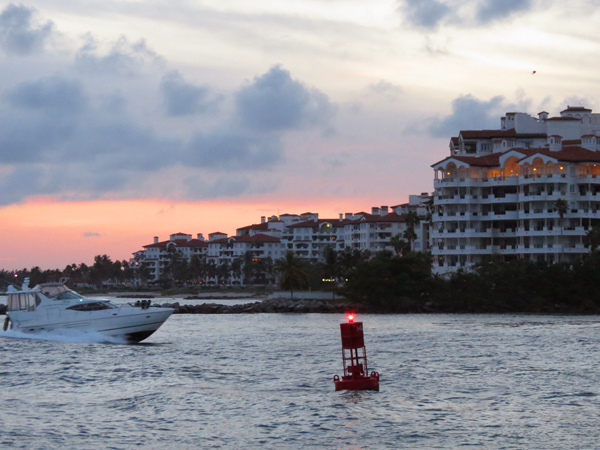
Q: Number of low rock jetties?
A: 1